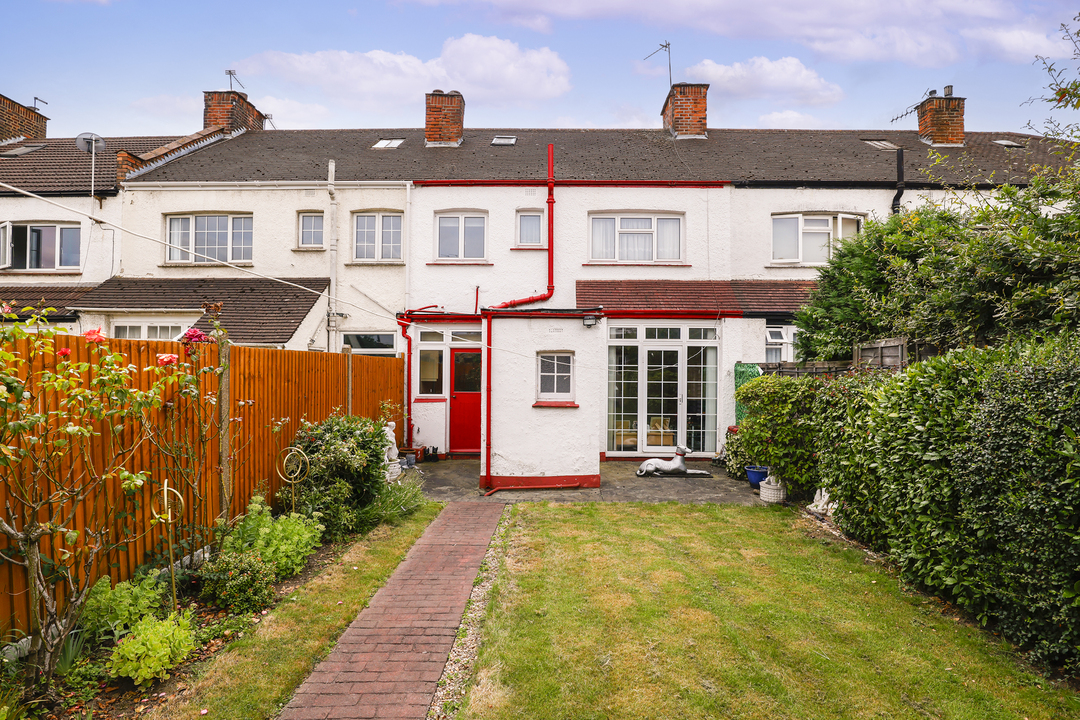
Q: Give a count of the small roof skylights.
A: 5